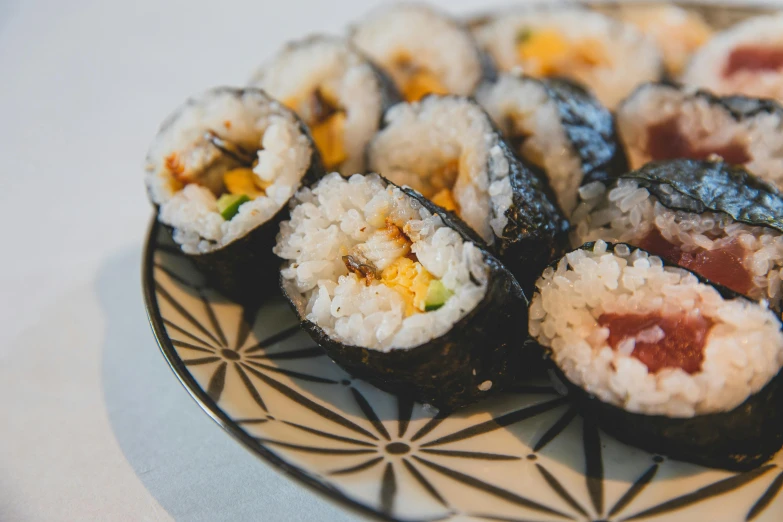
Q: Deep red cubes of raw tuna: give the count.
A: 4